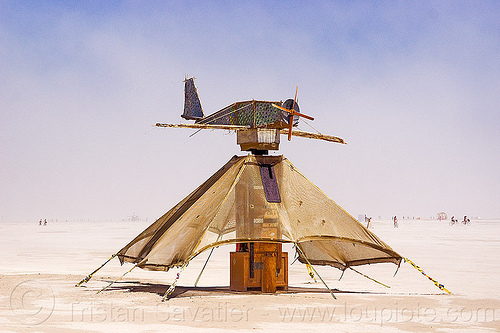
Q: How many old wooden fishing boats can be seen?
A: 0